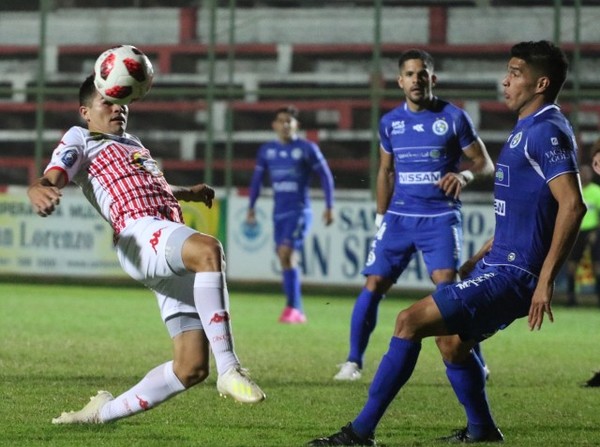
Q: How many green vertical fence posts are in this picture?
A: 6